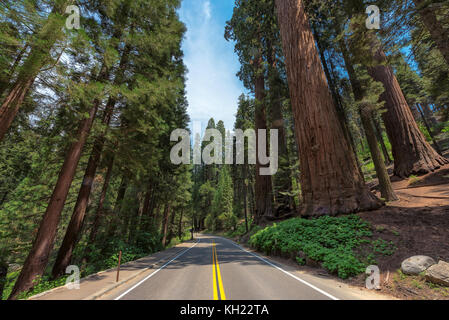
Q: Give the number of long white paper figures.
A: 0